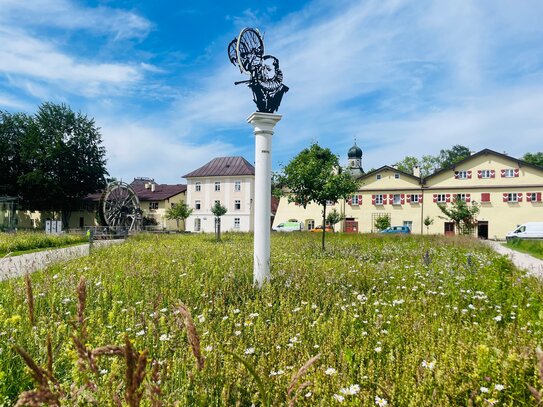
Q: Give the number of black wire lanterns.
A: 0